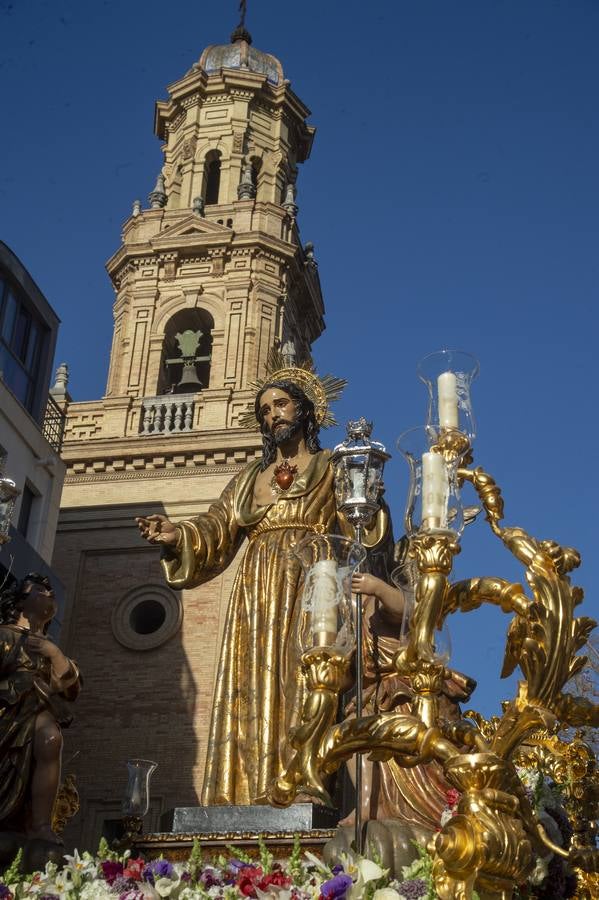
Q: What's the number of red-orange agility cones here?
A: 0